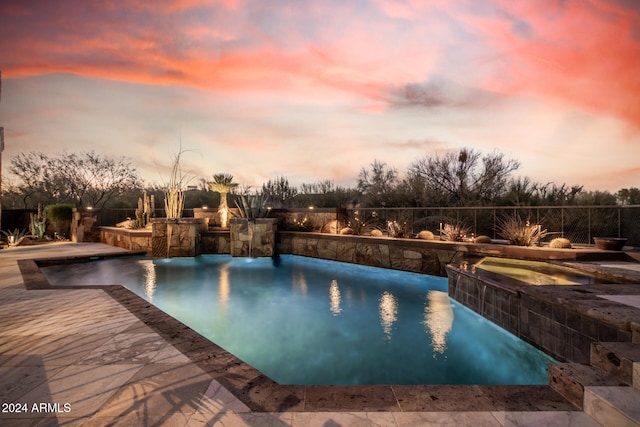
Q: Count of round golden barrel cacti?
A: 5